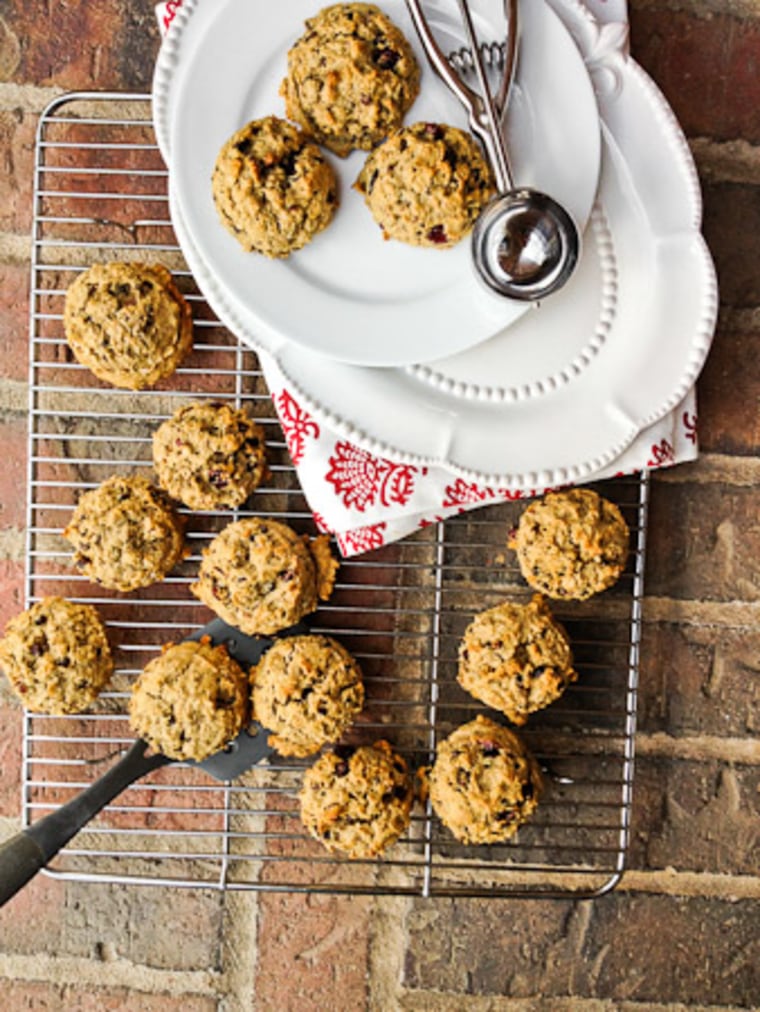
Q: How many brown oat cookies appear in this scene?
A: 14